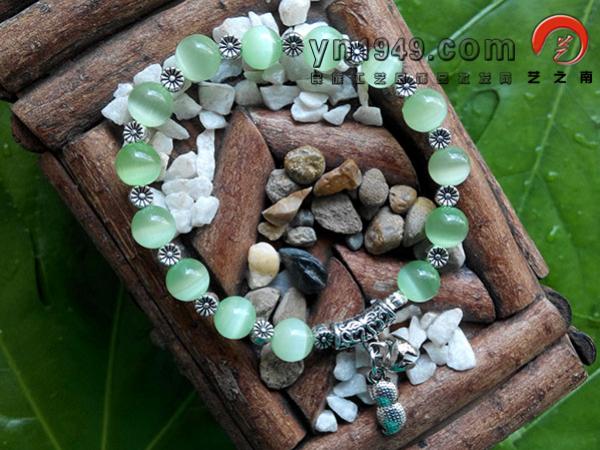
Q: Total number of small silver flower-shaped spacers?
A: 14